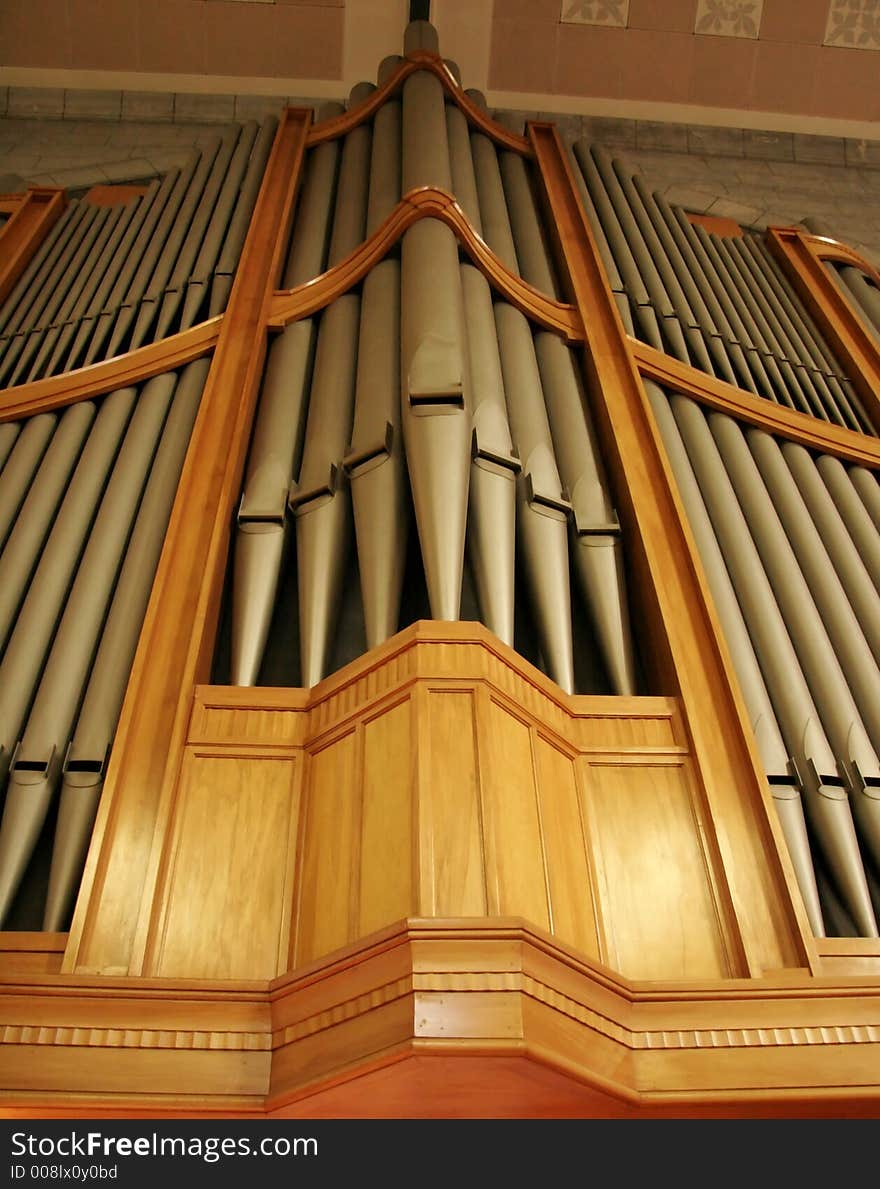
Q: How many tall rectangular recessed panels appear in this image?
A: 7